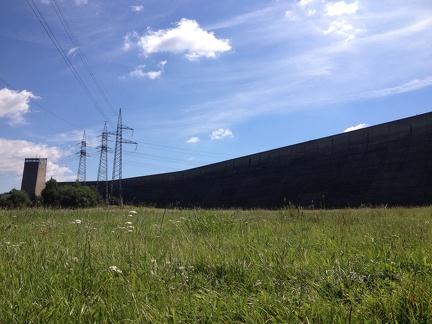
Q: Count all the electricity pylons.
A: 3